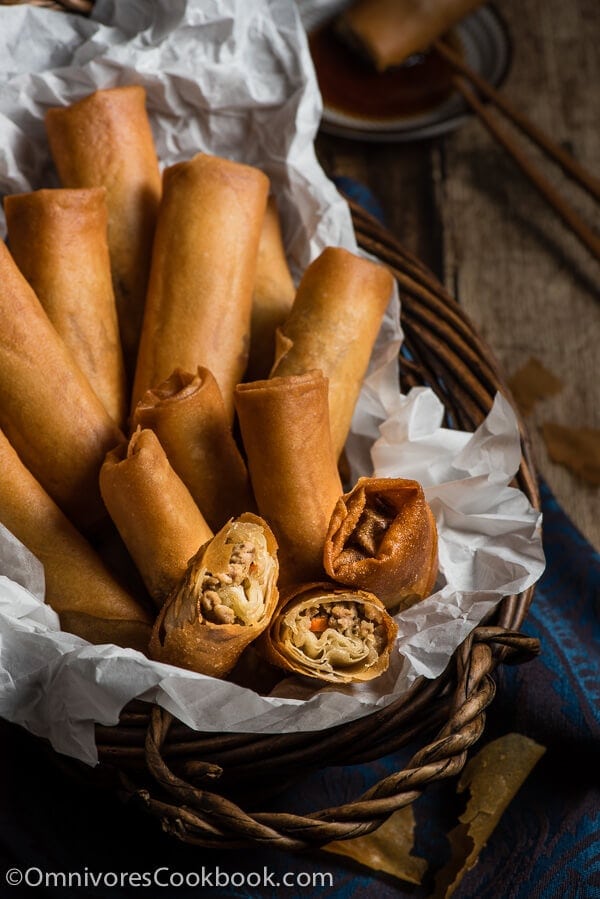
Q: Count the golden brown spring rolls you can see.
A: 14